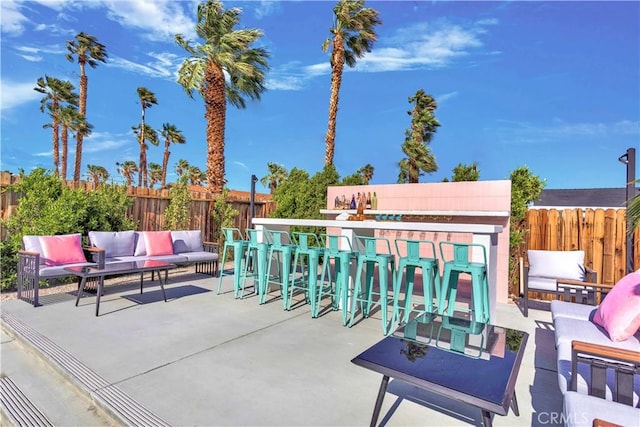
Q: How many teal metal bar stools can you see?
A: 8